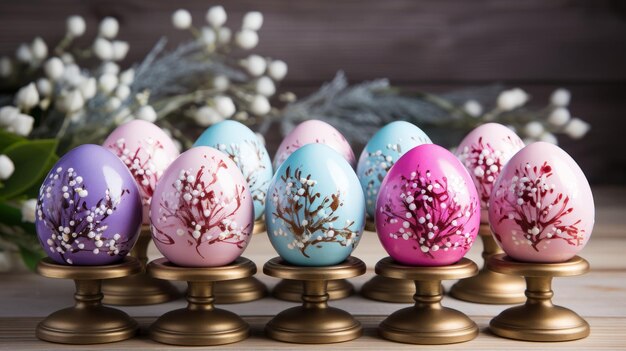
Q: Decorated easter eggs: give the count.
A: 10